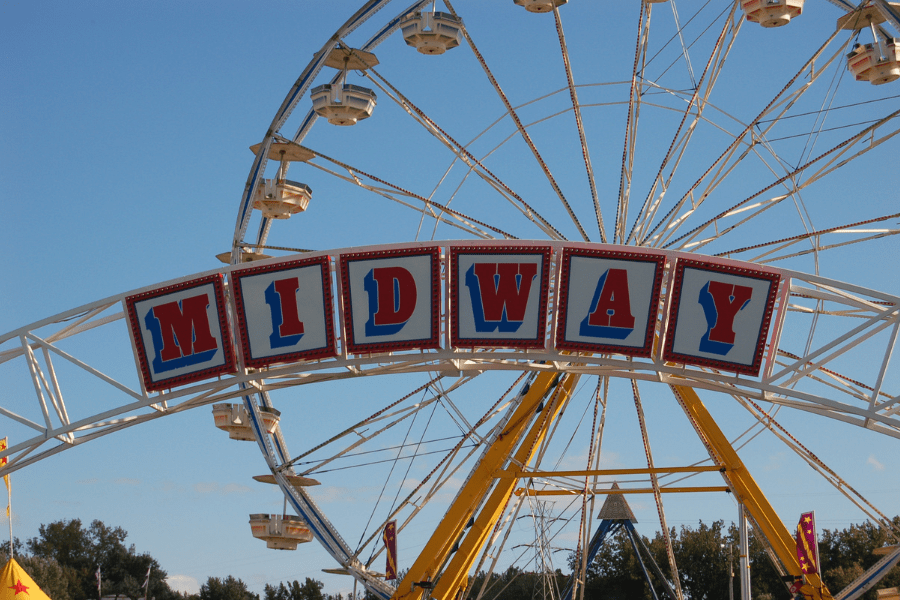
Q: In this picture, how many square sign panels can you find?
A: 6